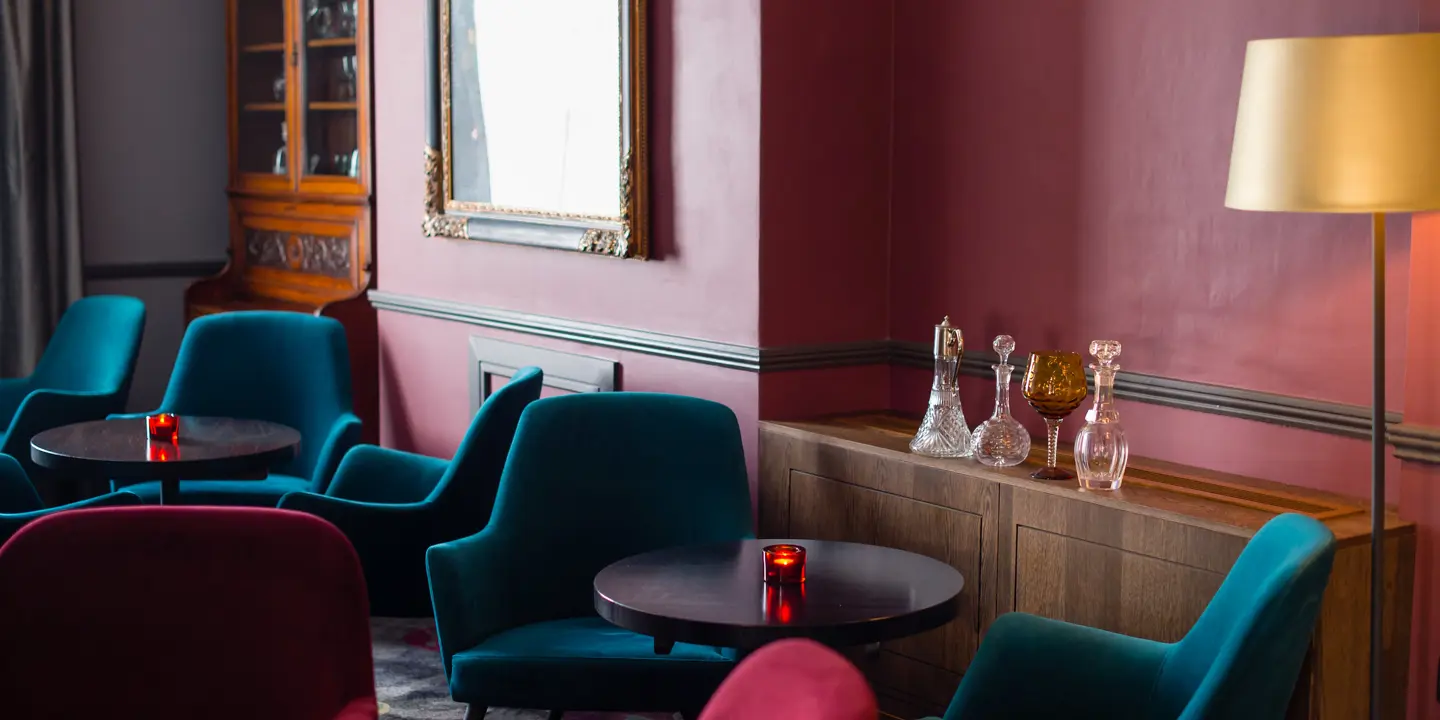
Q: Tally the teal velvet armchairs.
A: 6